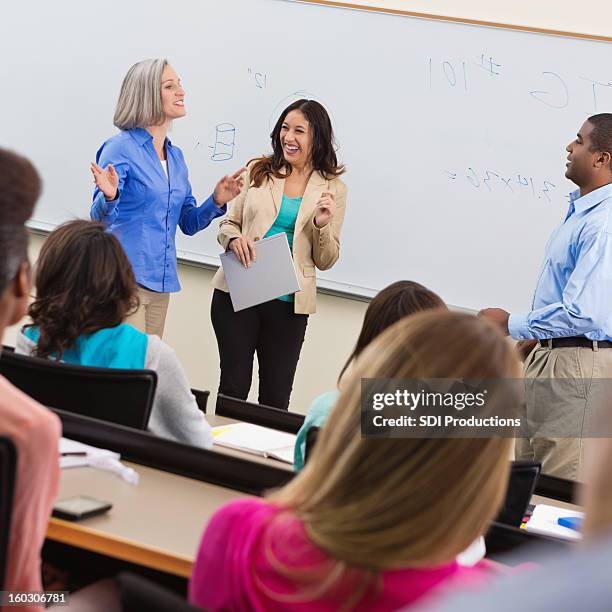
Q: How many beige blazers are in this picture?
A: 1